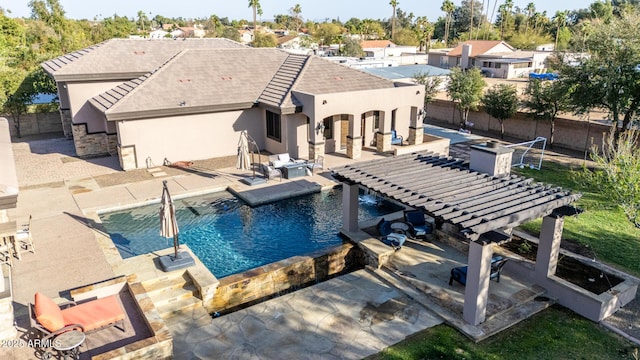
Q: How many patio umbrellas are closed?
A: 2